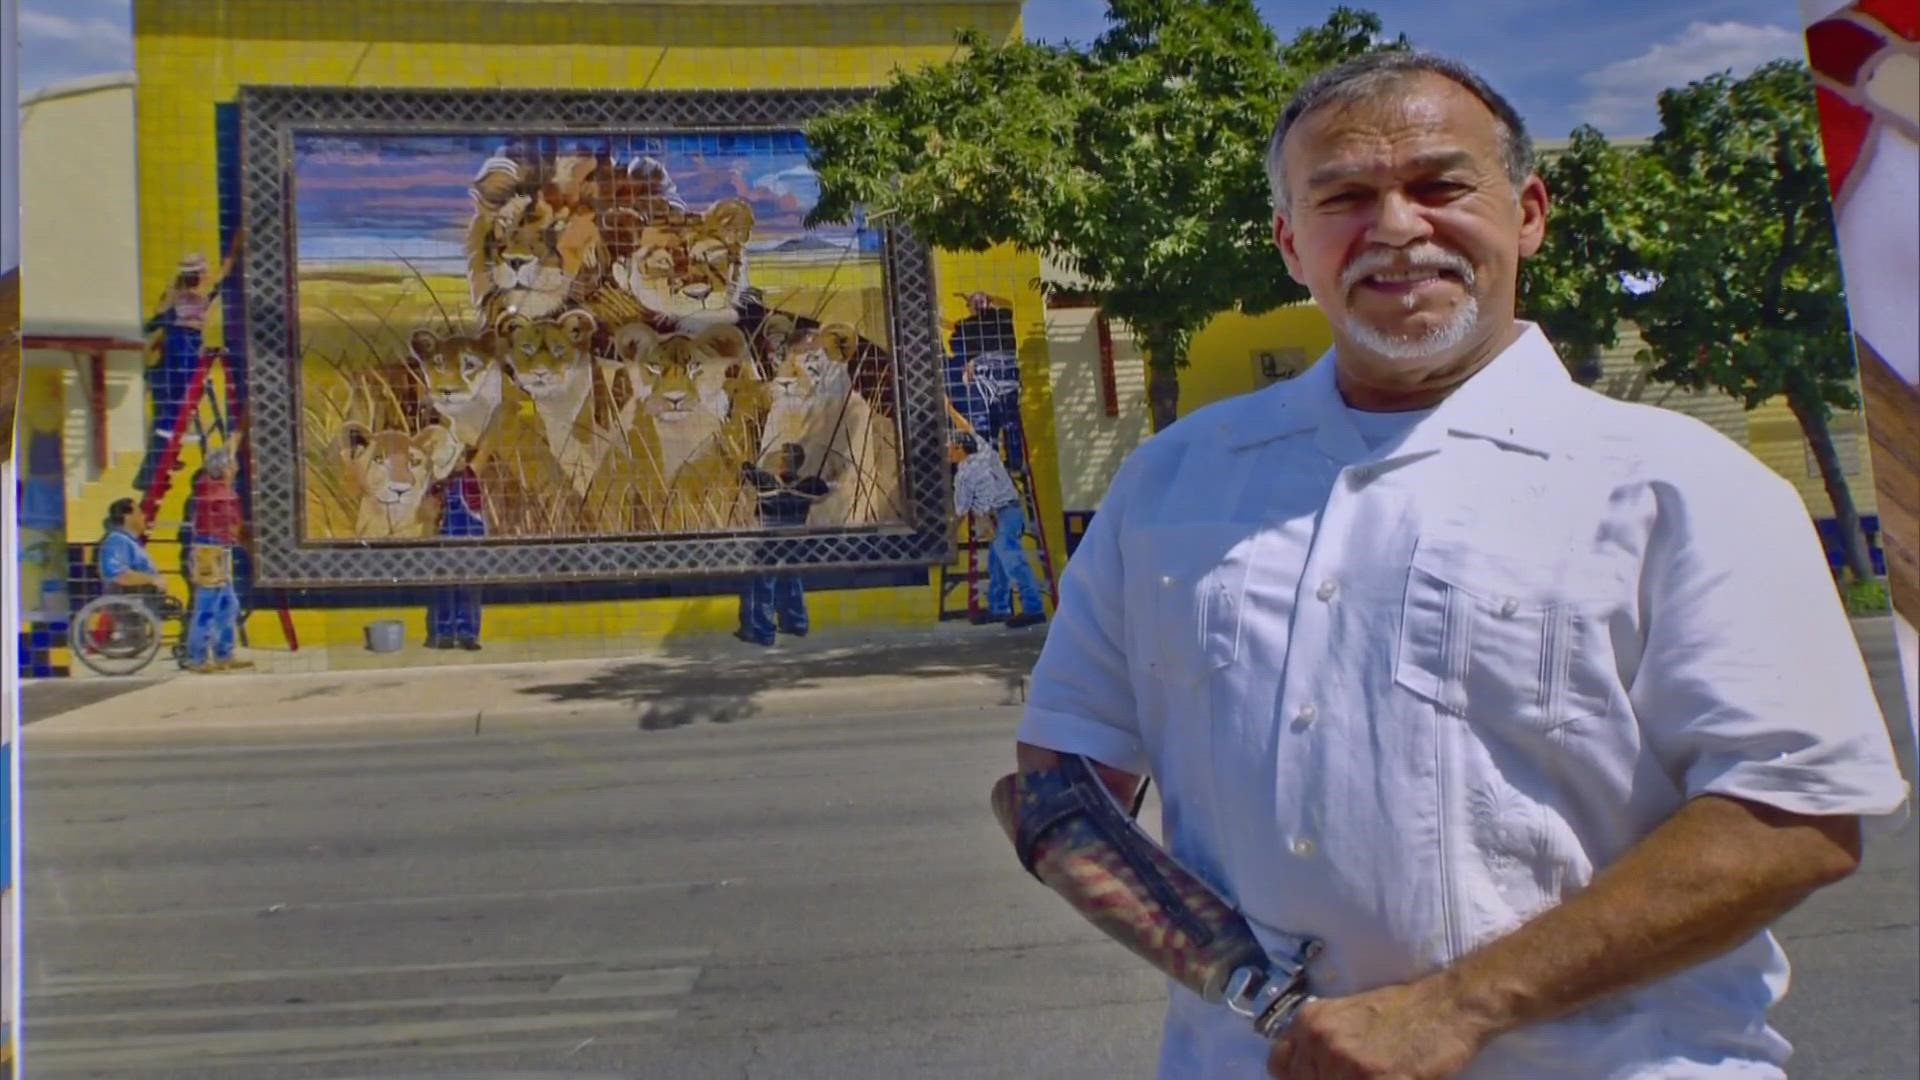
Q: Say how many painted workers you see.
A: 7